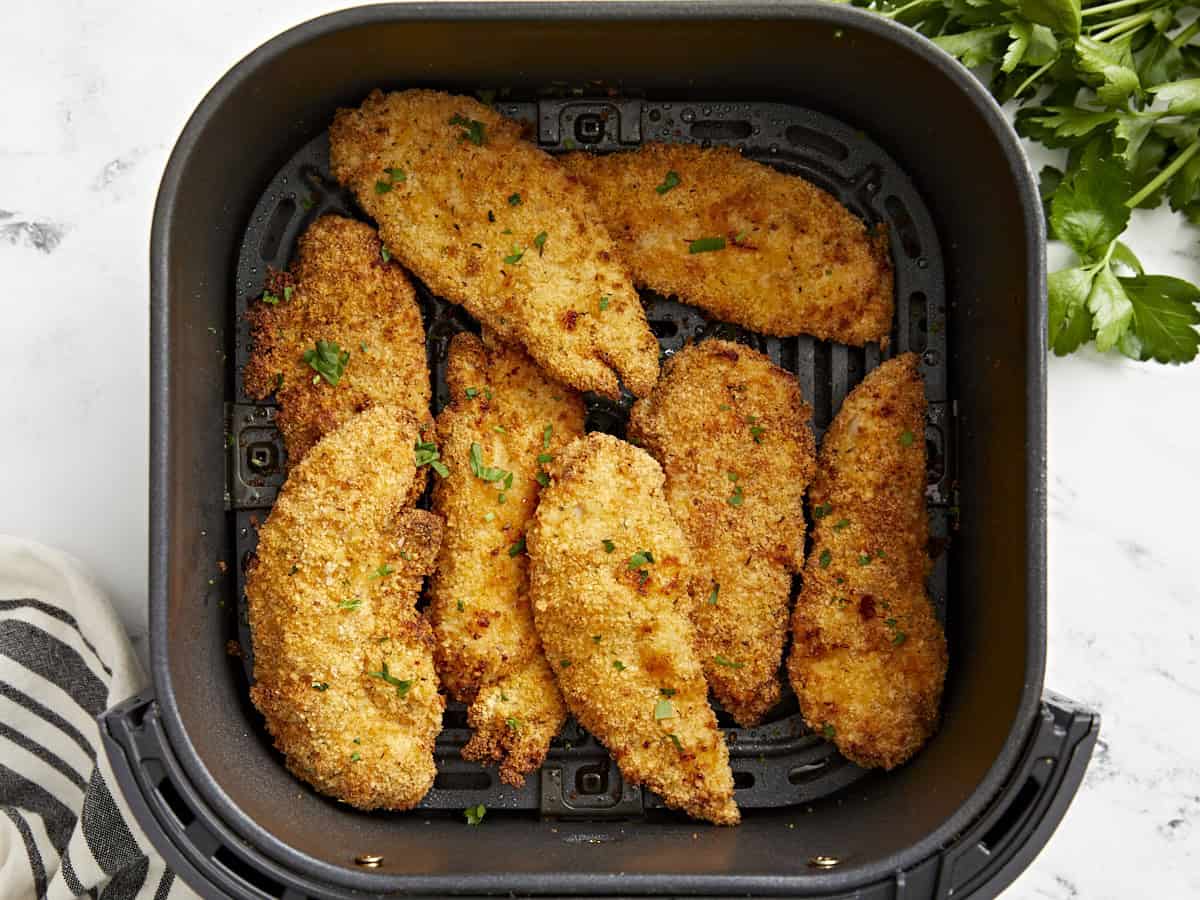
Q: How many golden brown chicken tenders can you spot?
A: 8